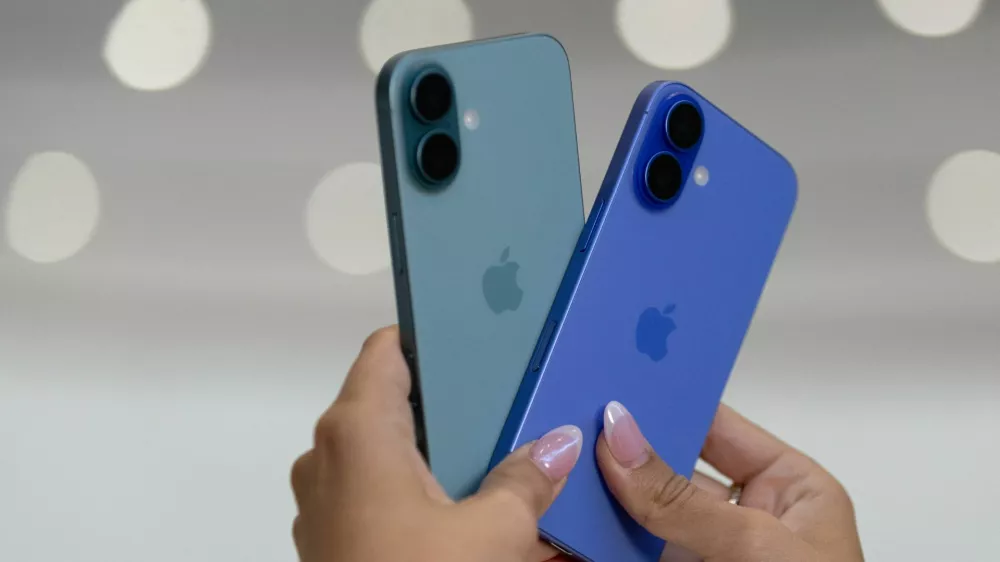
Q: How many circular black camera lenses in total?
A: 4